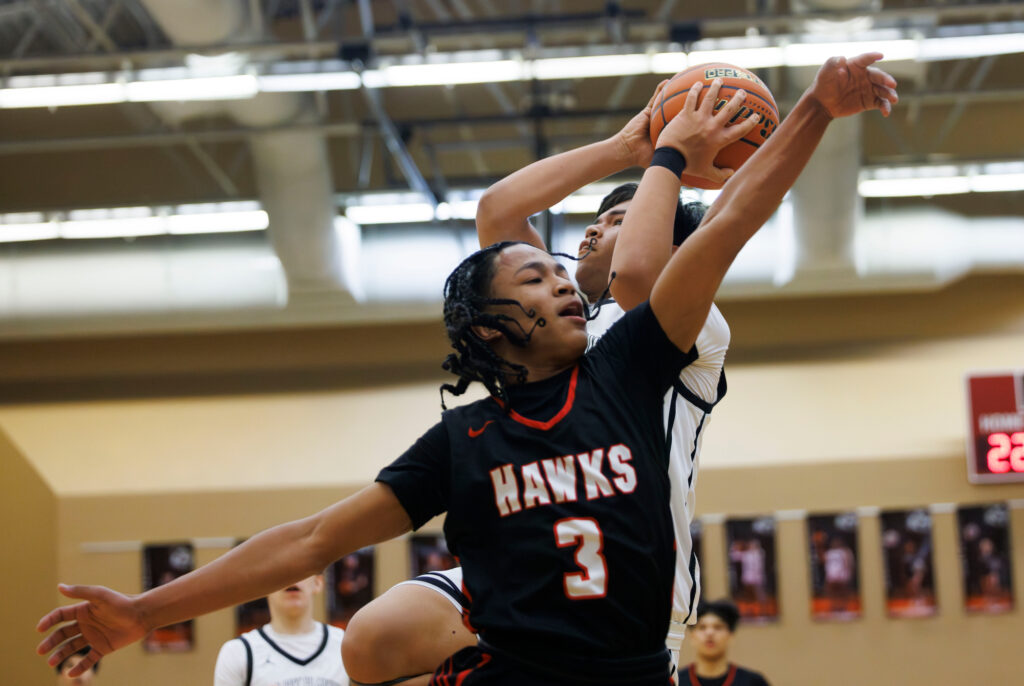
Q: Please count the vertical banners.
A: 9